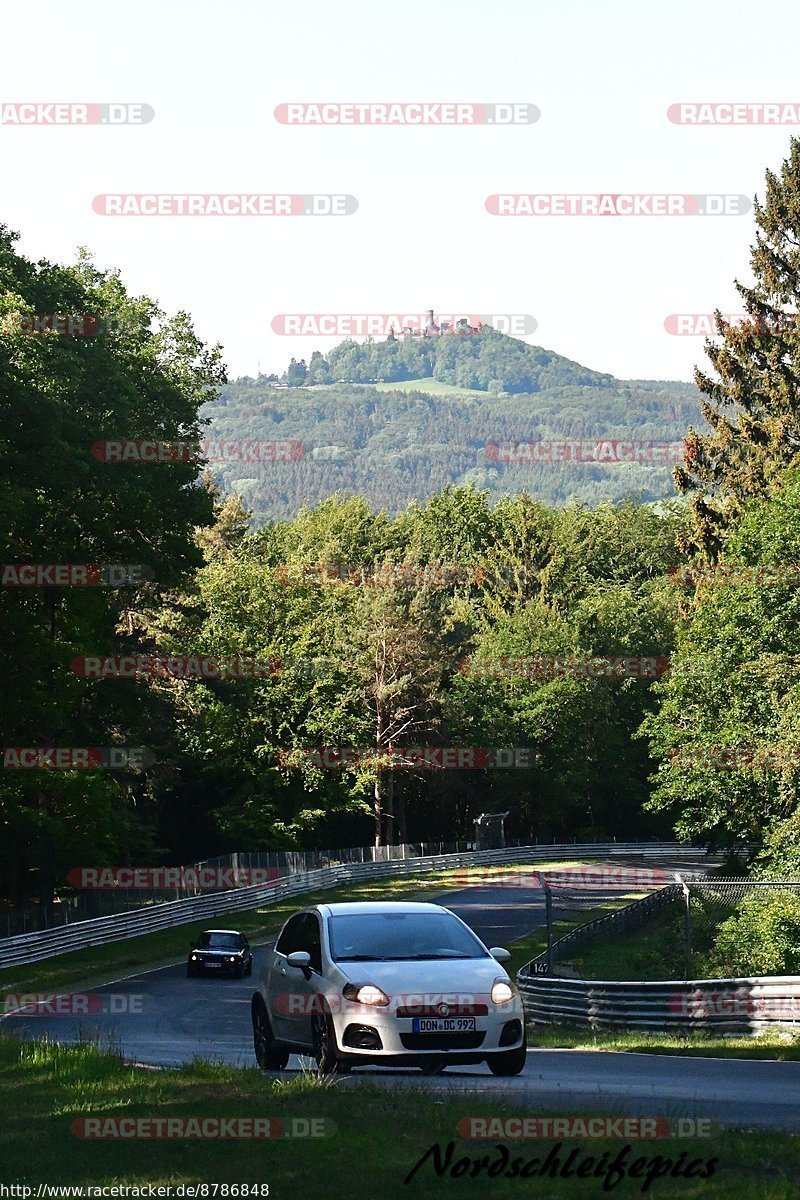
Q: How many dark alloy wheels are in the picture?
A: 2